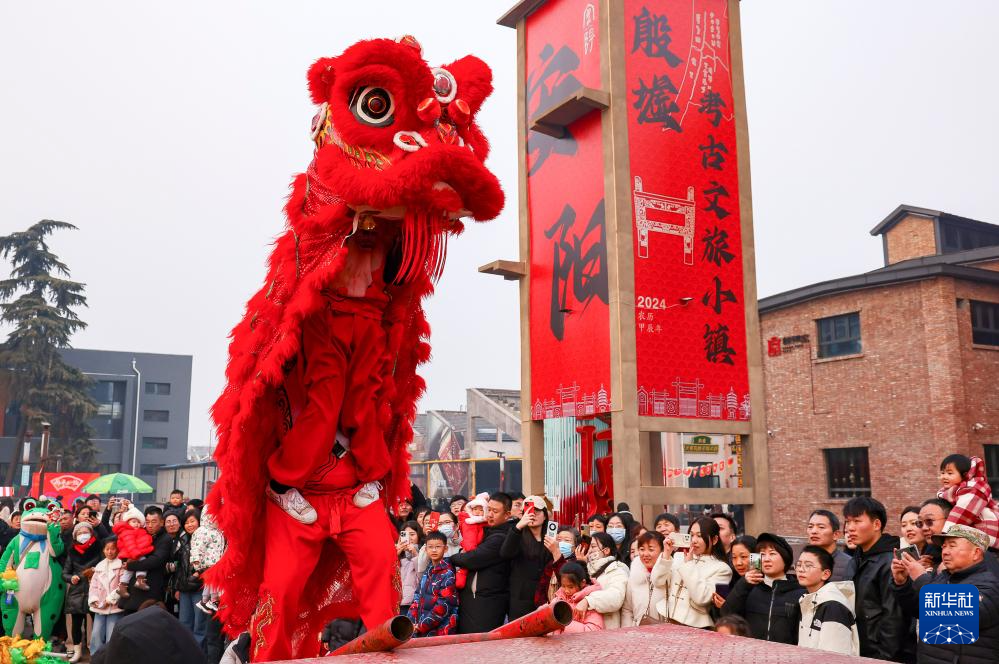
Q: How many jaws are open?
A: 1